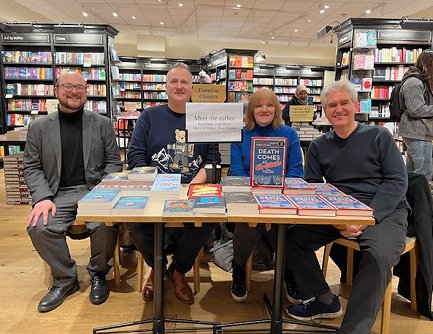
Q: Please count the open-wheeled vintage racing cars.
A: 0